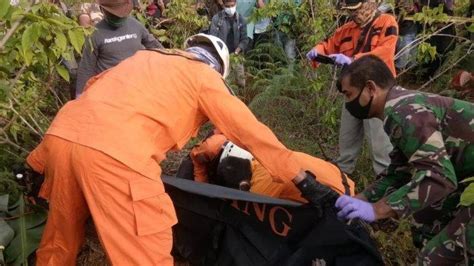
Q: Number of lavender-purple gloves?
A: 3